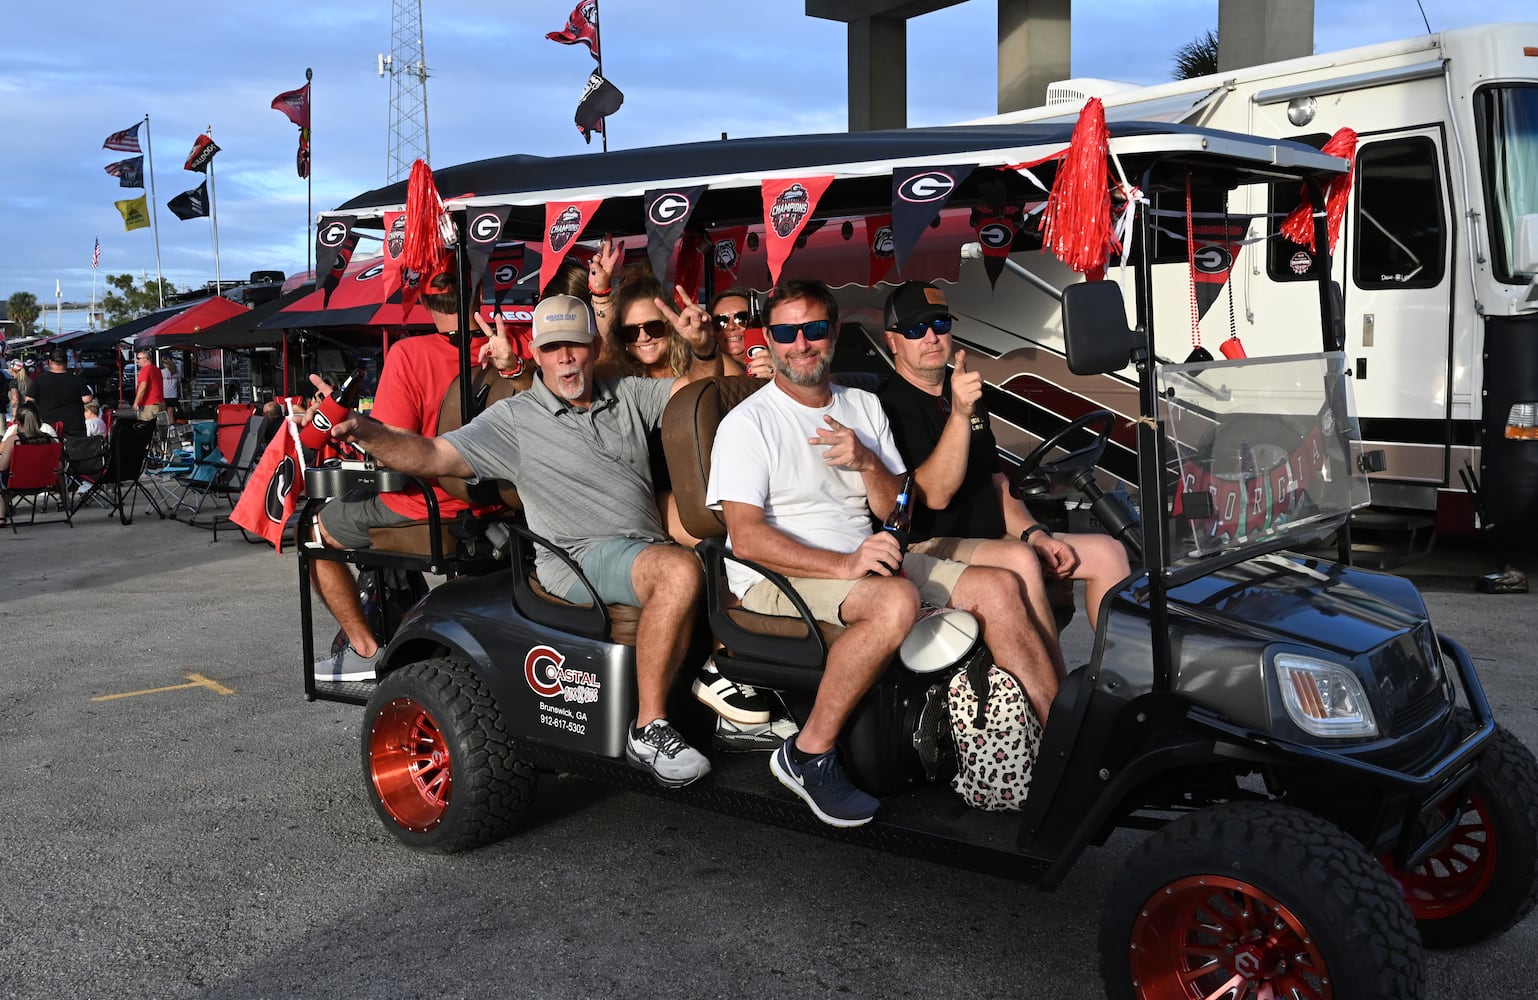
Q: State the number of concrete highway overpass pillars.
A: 3